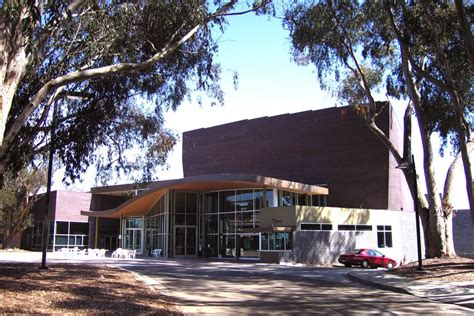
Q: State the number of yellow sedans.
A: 0